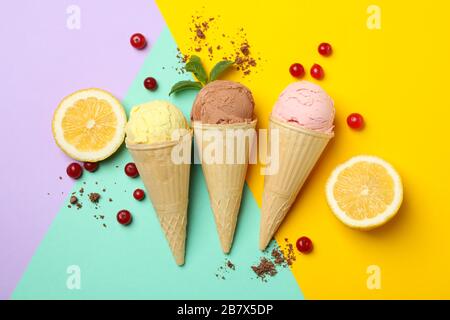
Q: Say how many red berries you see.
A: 12